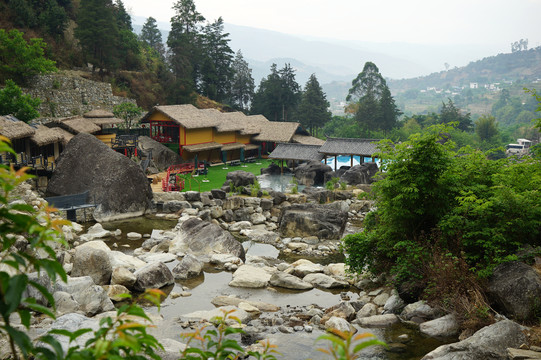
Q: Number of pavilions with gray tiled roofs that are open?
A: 2